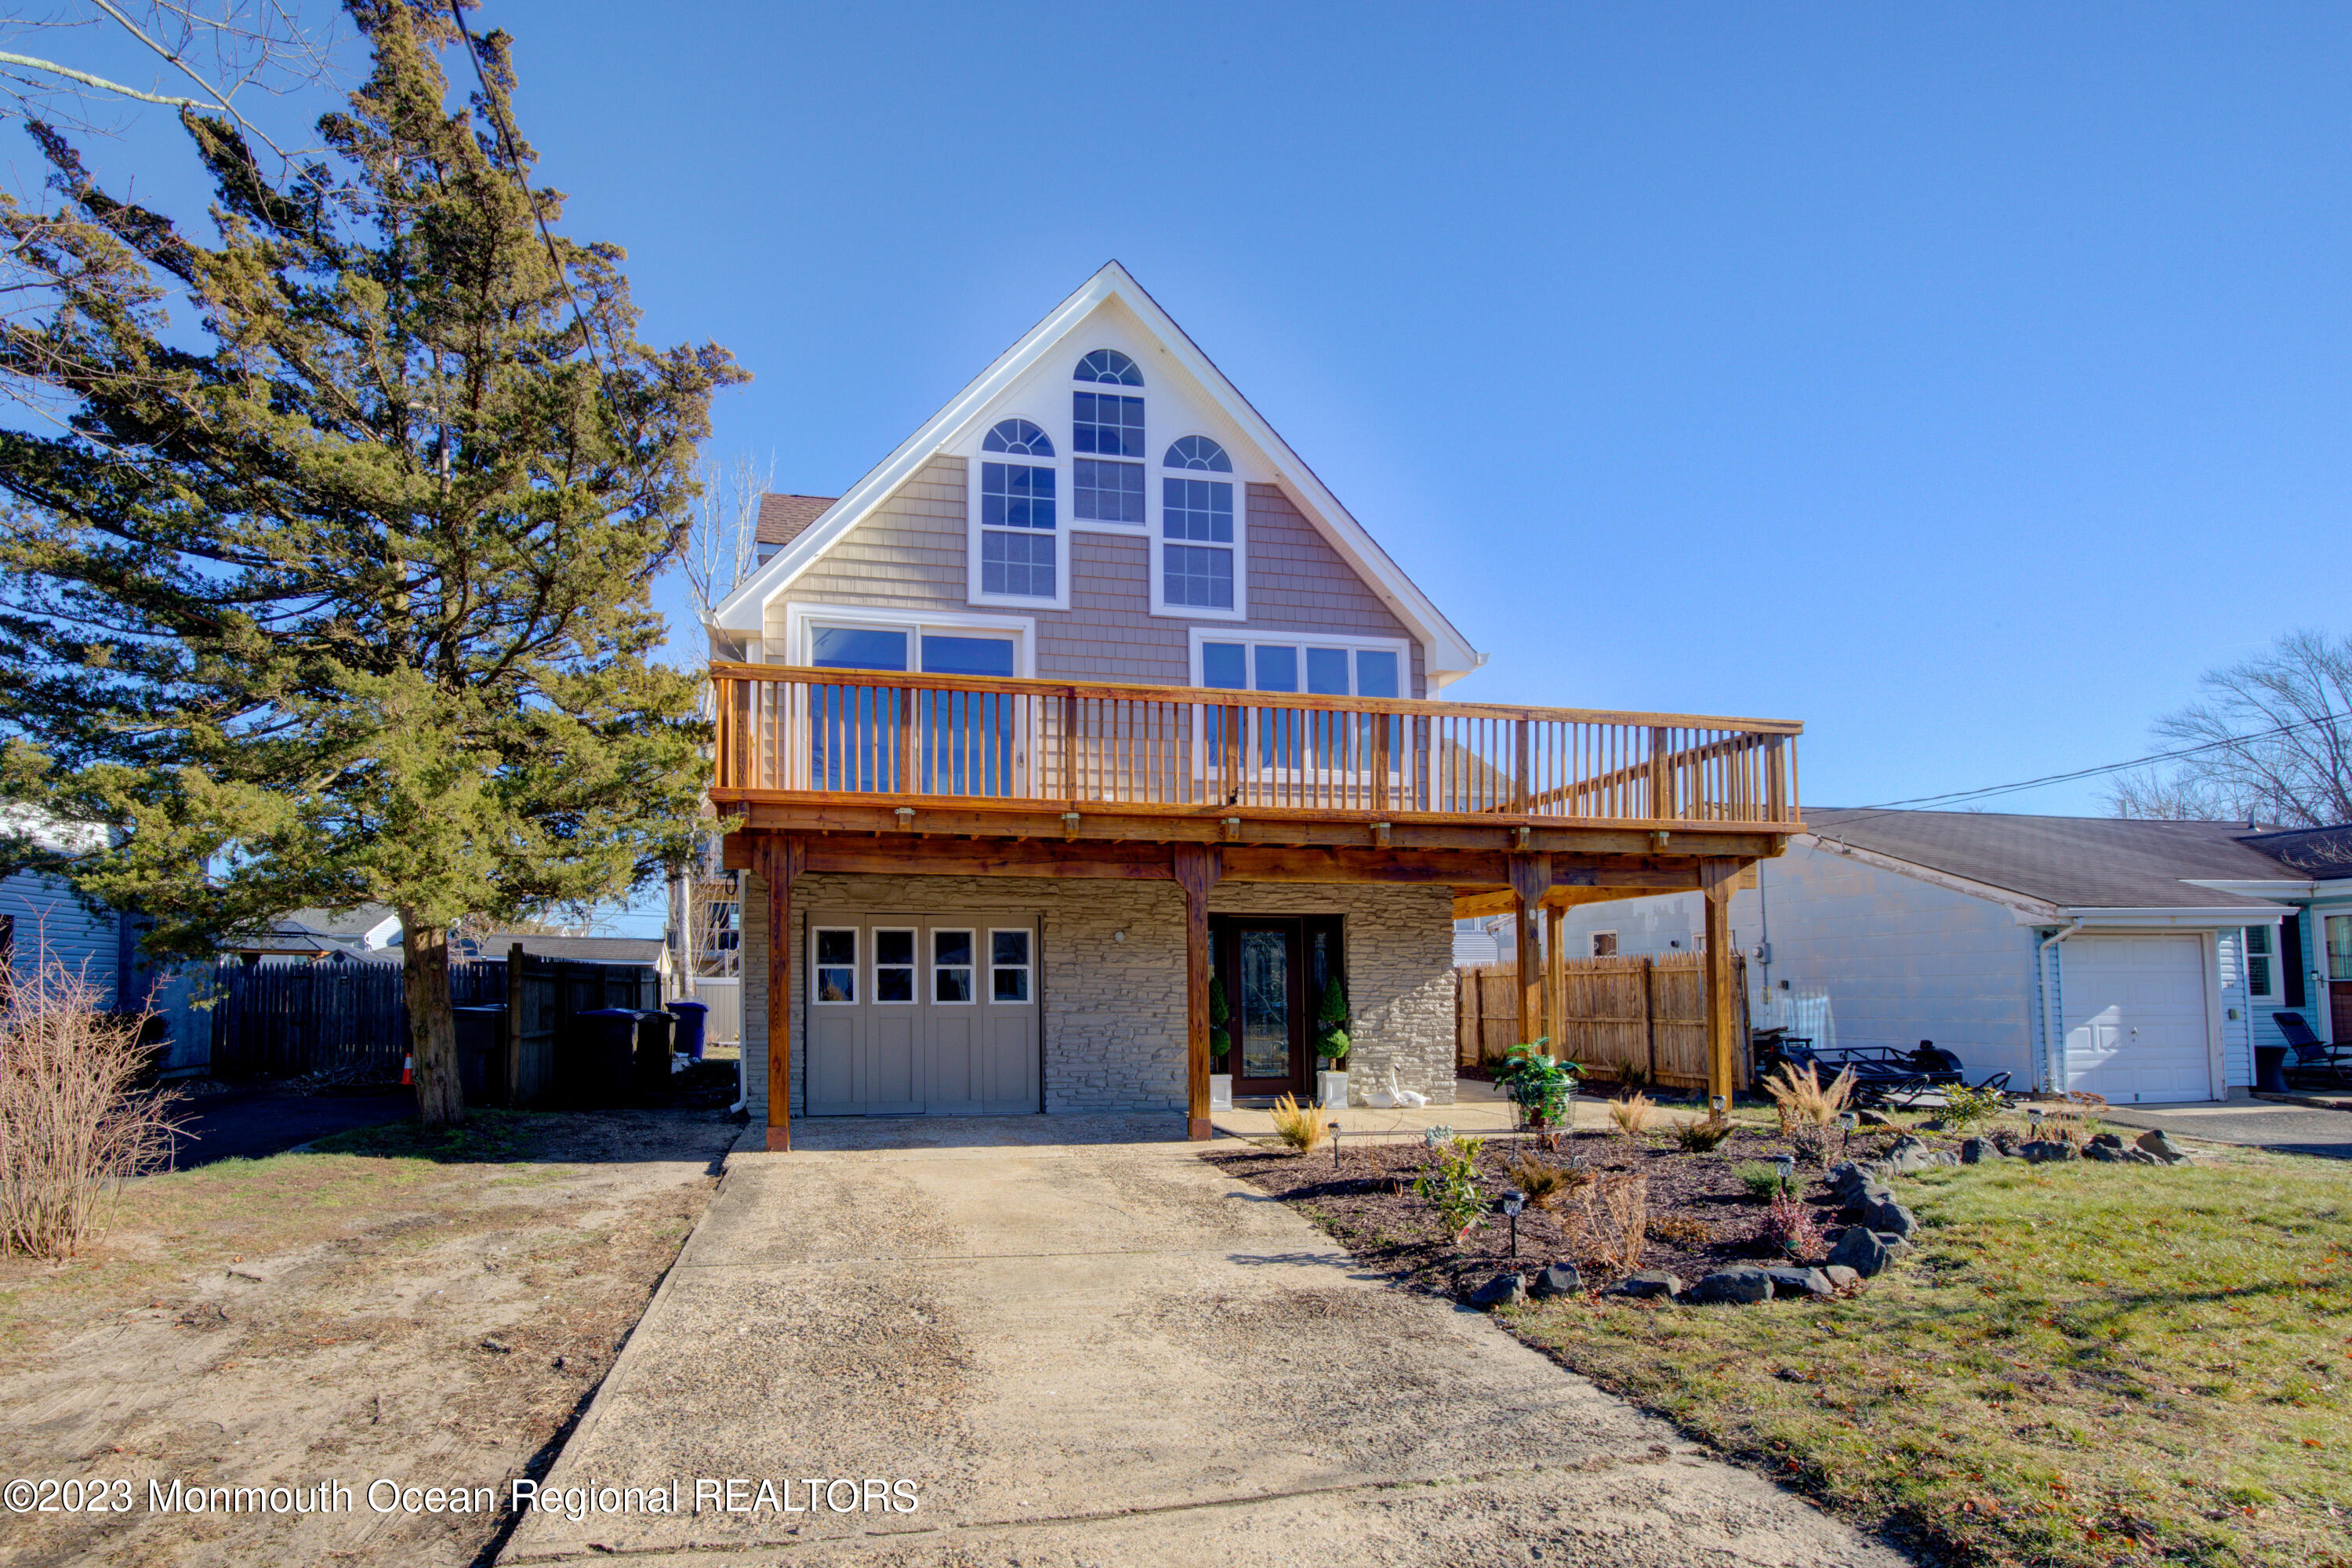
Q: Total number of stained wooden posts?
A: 5